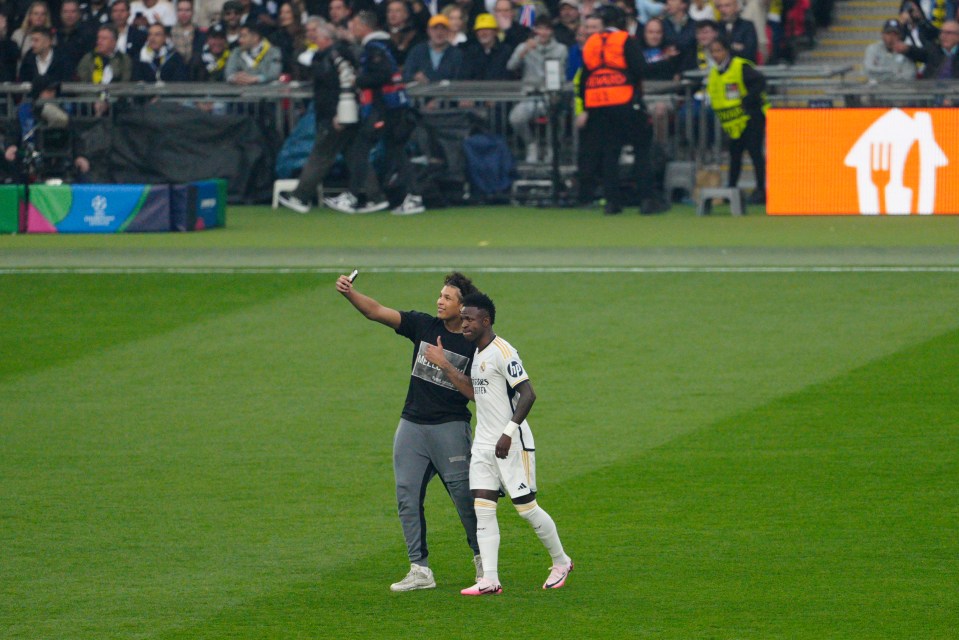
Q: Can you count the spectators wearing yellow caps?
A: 2